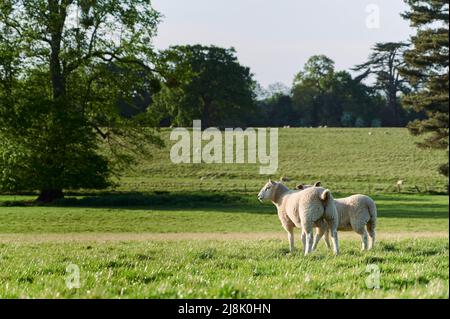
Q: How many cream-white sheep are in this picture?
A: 2